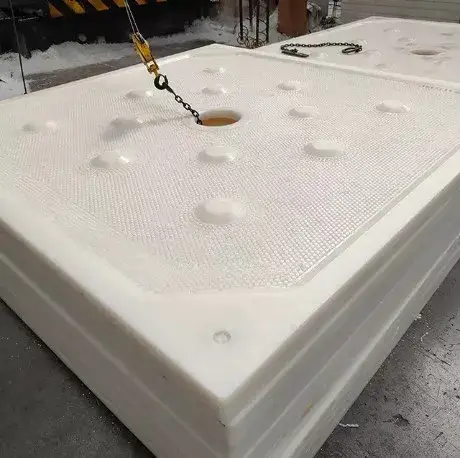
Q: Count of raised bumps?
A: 12